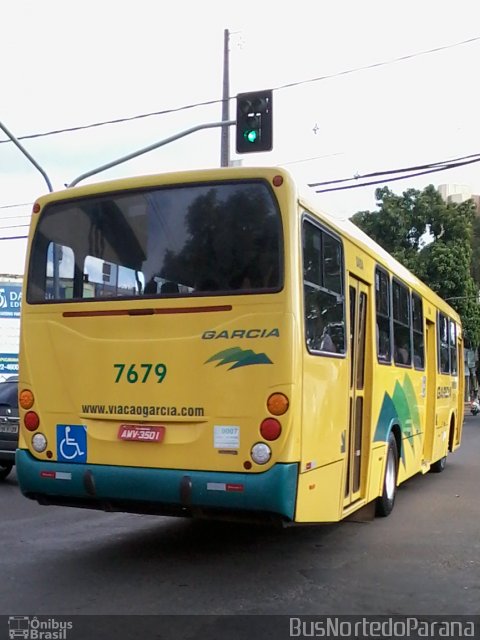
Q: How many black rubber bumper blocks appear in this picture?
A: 2